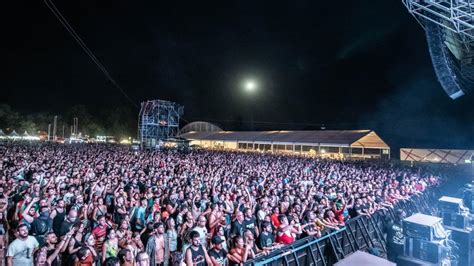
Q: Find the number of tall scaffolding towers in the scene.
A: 1